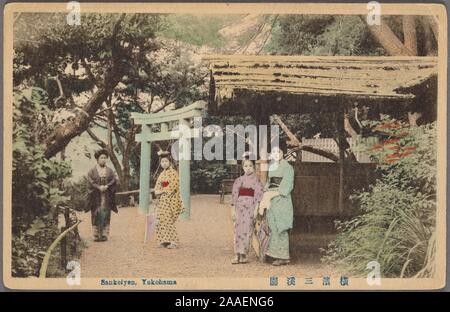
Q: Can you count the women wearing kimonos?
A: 4